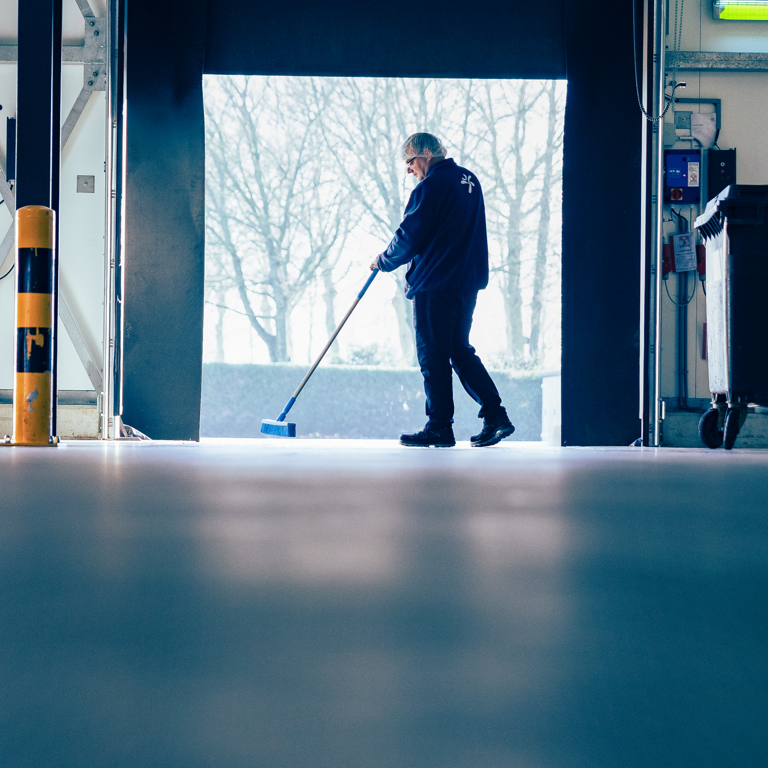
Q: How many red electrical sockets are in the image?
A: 2